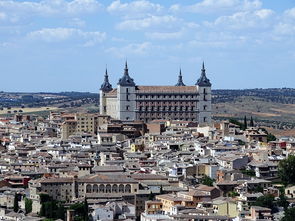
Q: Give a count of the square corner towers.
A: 4